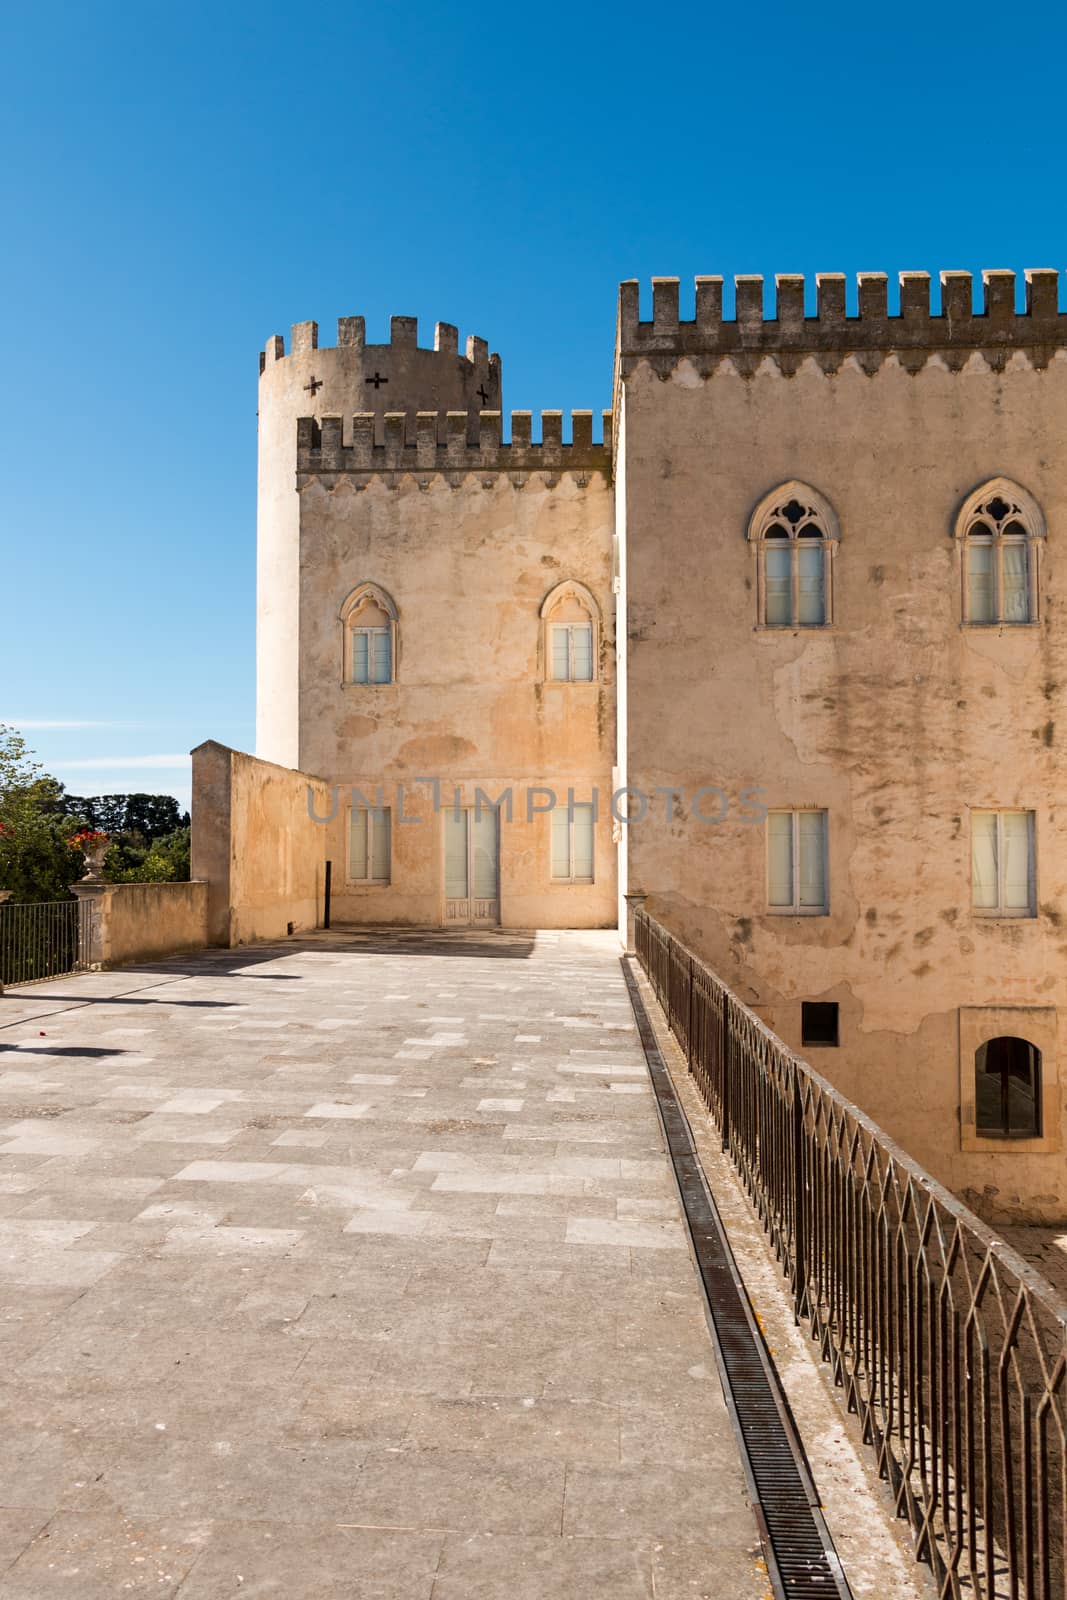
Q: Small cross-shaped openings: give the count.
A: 3